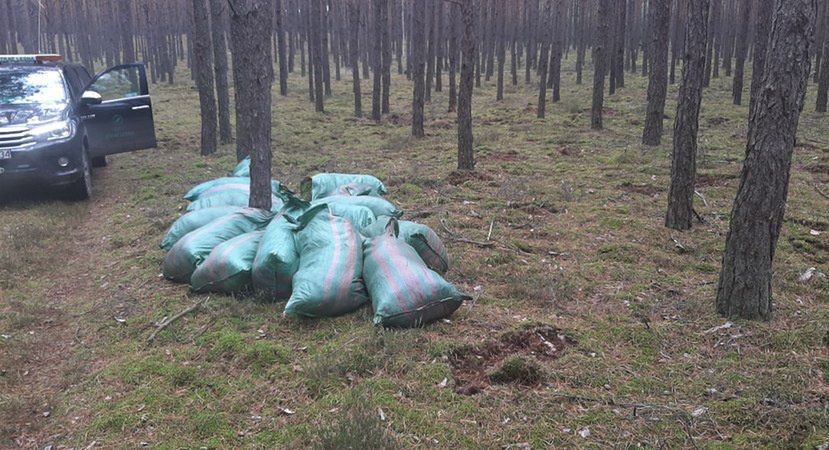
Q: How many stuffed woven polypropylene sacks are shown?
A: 13